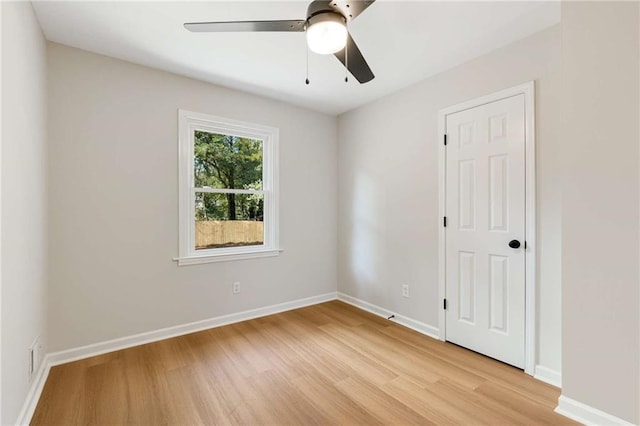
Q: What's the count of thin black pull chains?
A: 2